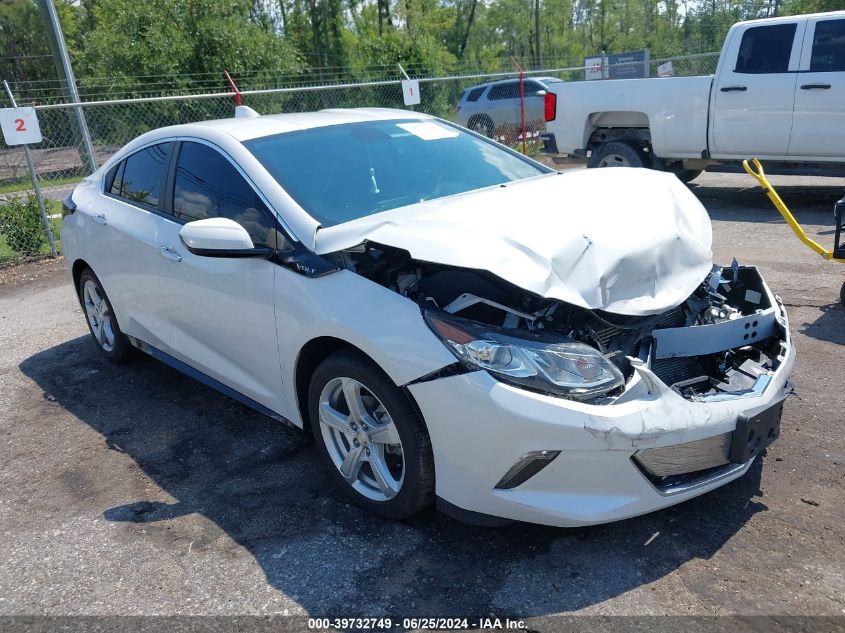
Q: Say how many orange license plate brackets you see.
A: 0